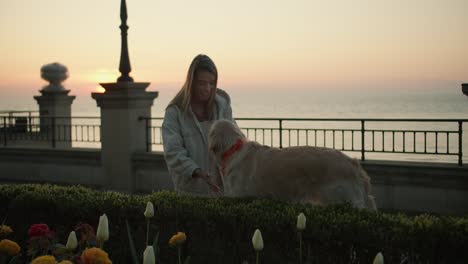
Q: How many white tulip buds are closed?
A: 7